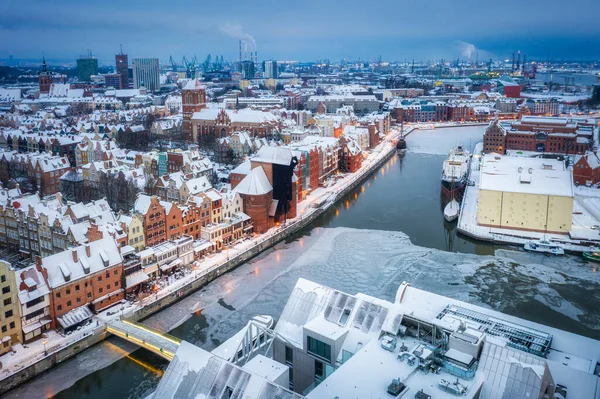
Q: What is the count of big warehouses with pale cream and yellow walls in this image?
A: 1